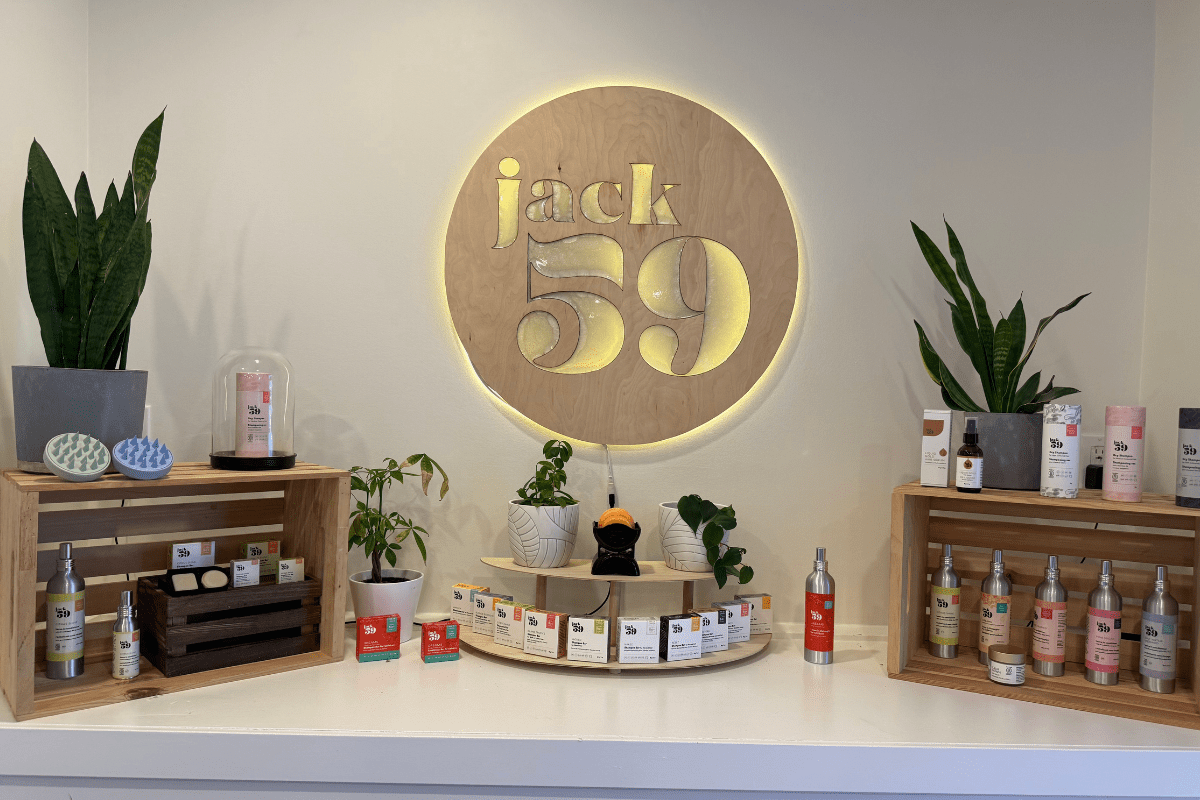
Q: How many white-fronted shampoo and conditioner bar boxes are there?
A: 14